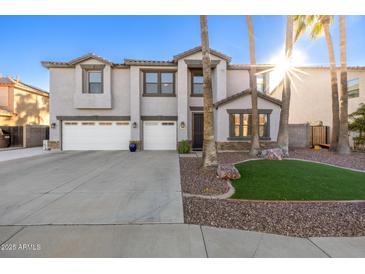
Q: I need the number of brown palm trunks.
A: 5